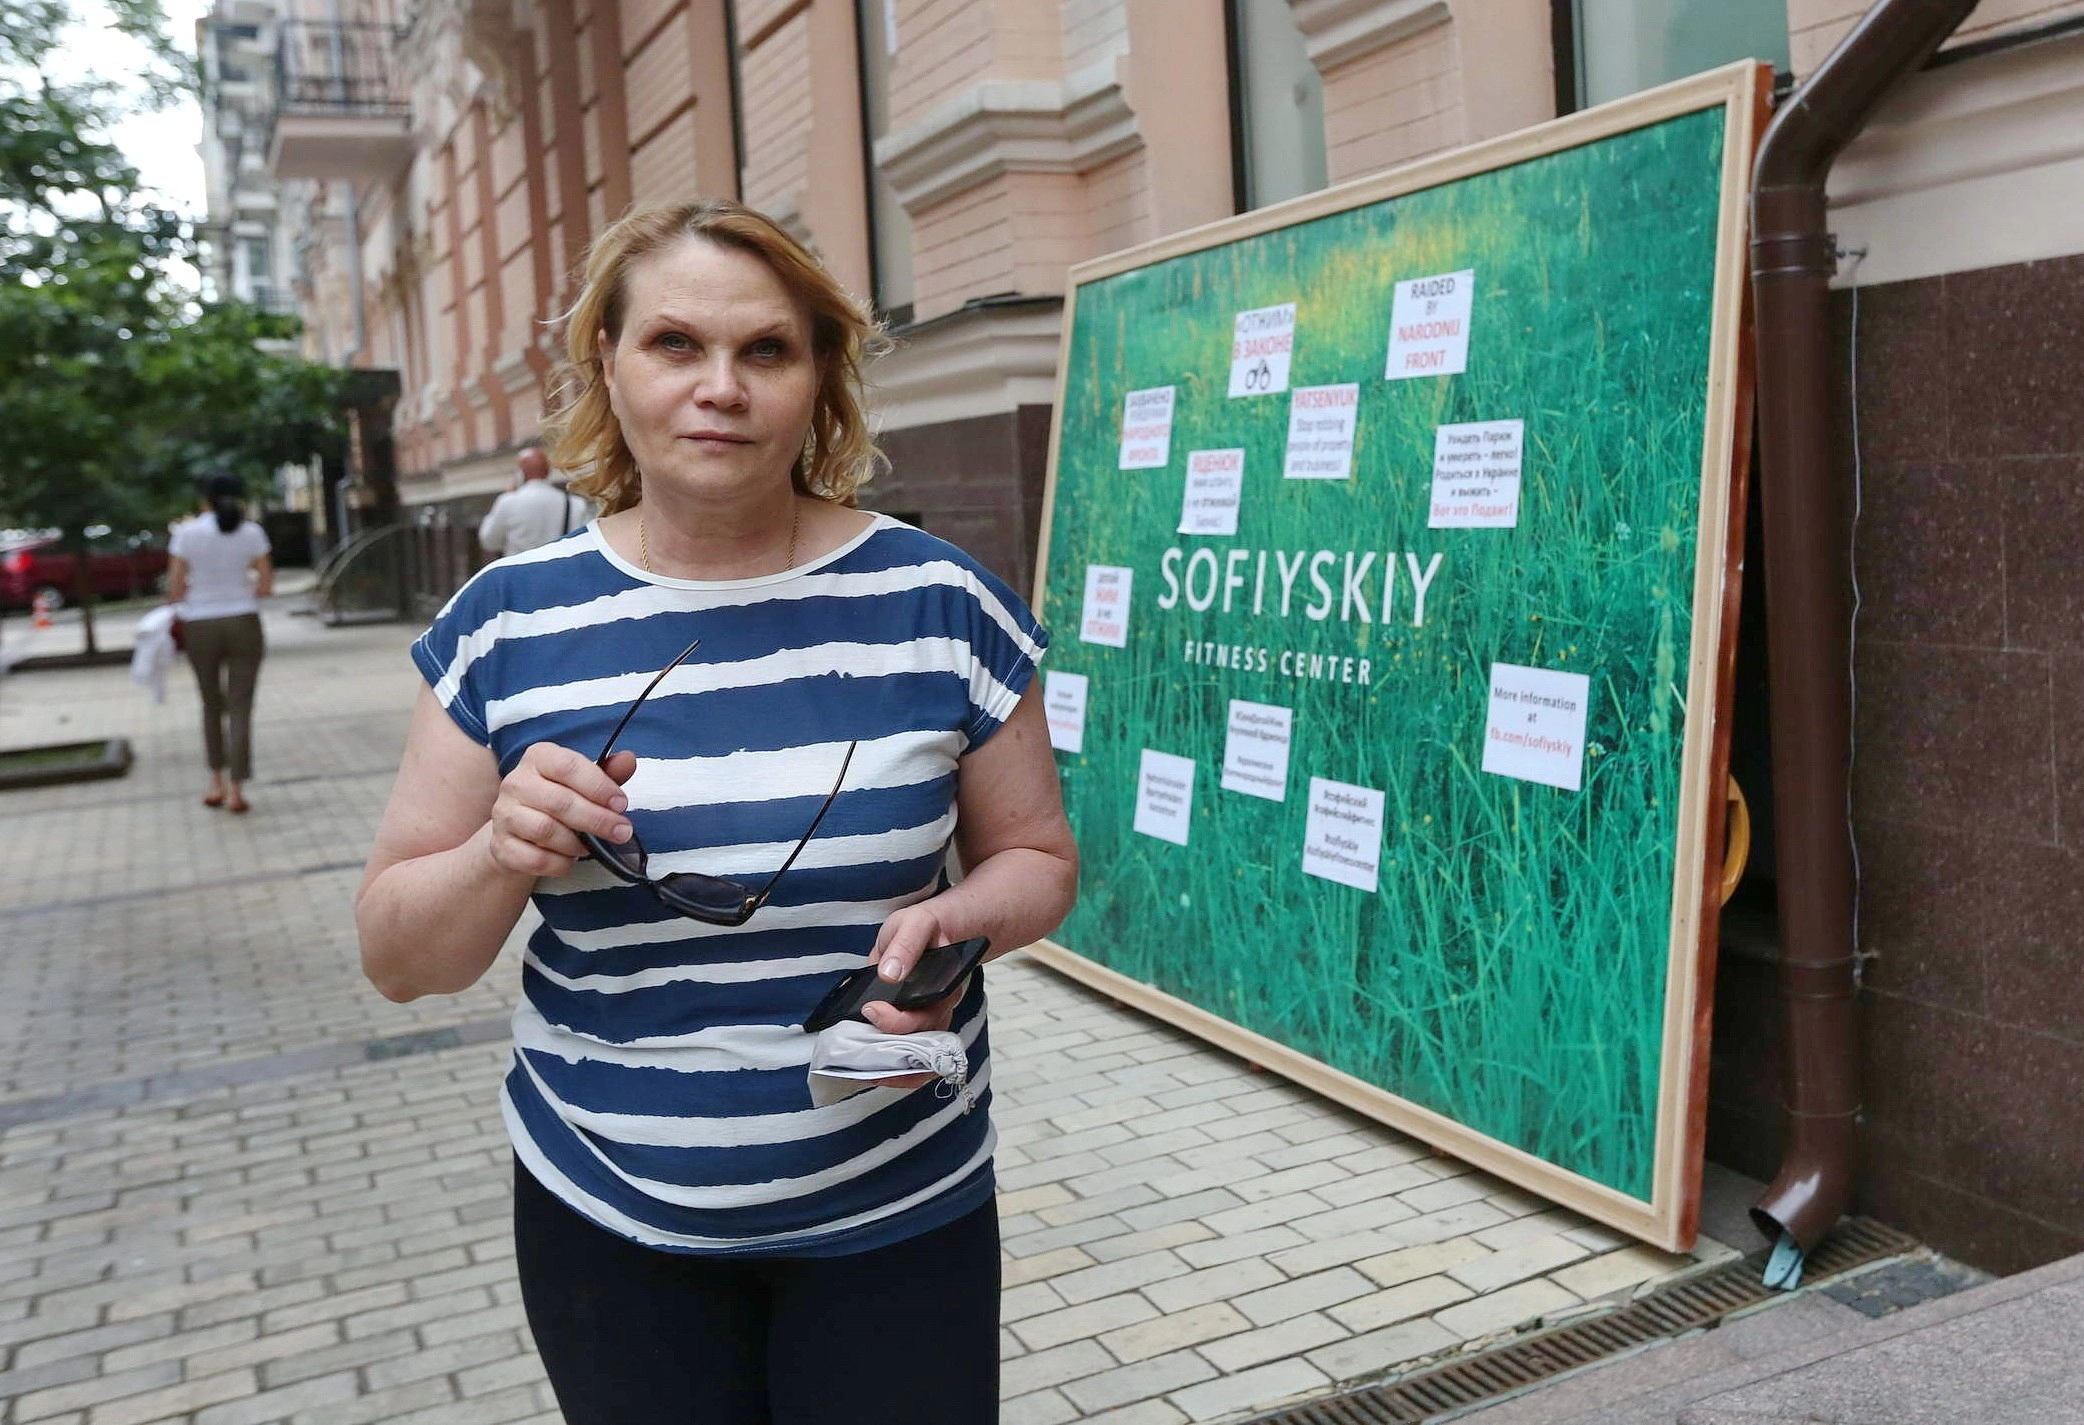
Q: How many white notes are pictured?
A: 12